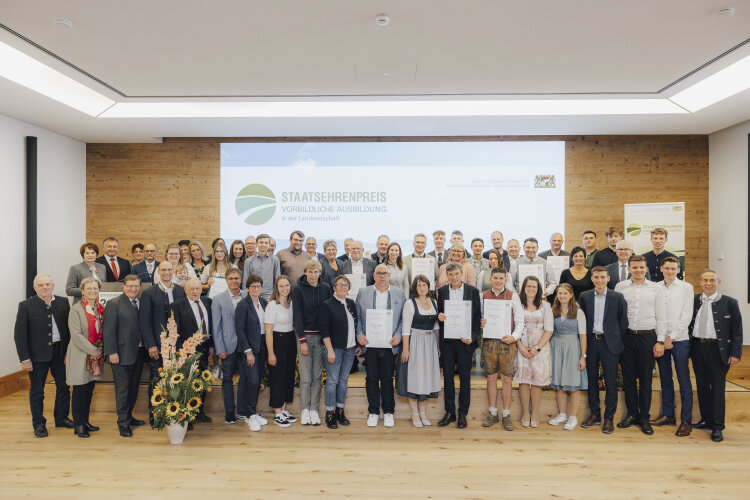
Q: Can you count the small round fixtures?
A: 3